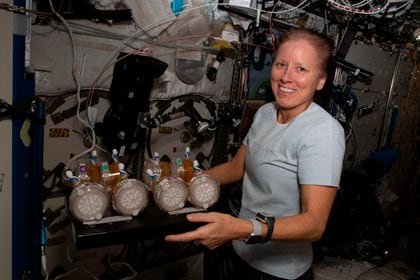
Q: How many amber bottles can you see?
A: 4